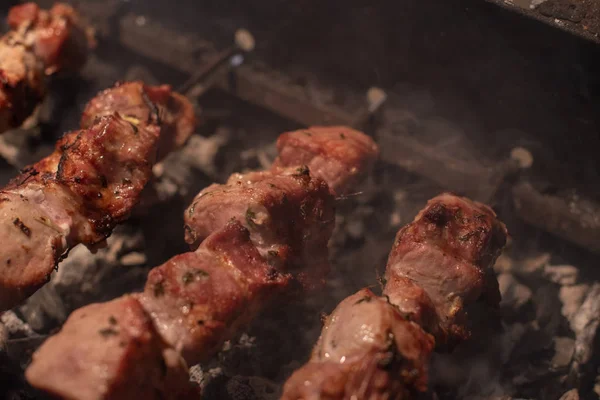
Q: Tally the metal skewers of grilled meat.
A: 4